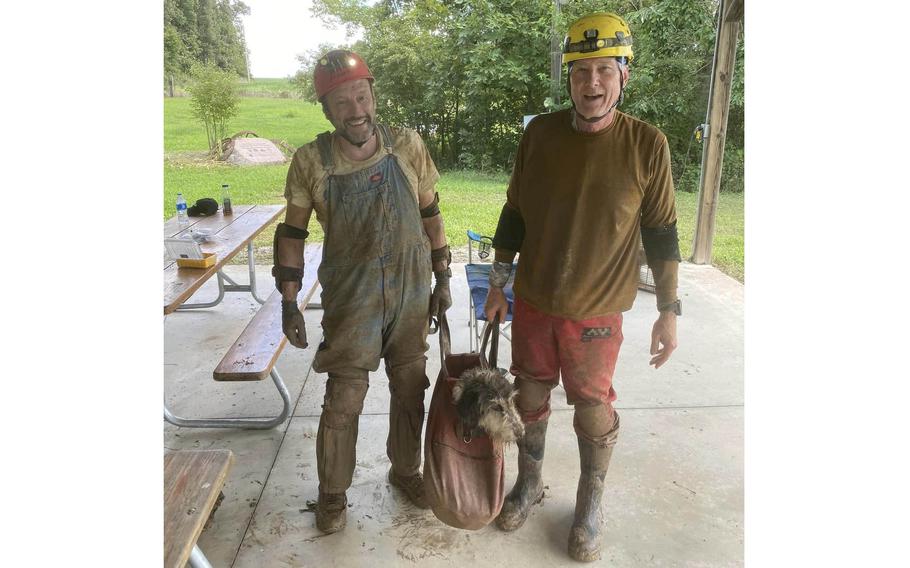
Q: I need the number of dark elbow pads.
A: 4